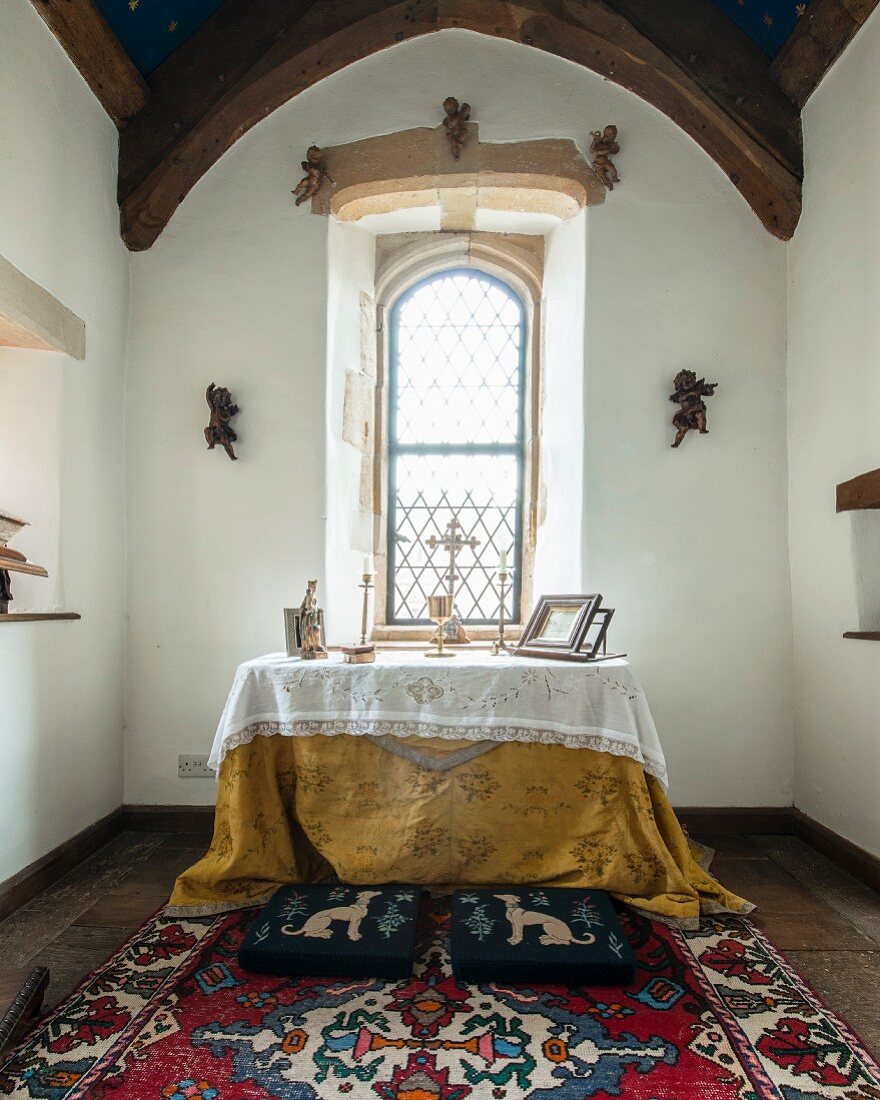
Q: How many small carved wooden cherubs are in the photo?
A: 5